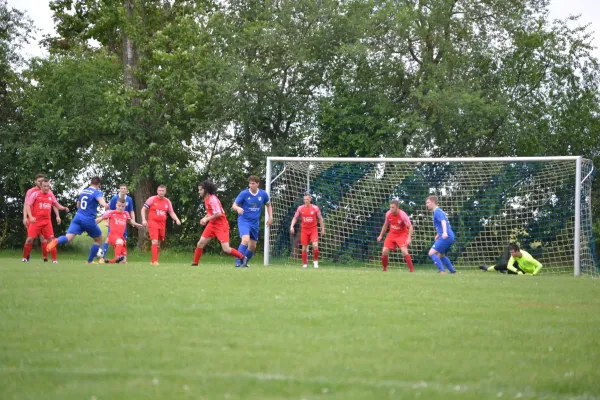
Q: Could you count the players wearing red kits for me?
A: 7